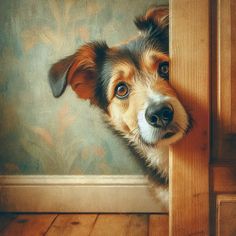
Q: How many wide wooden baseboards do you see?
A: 1